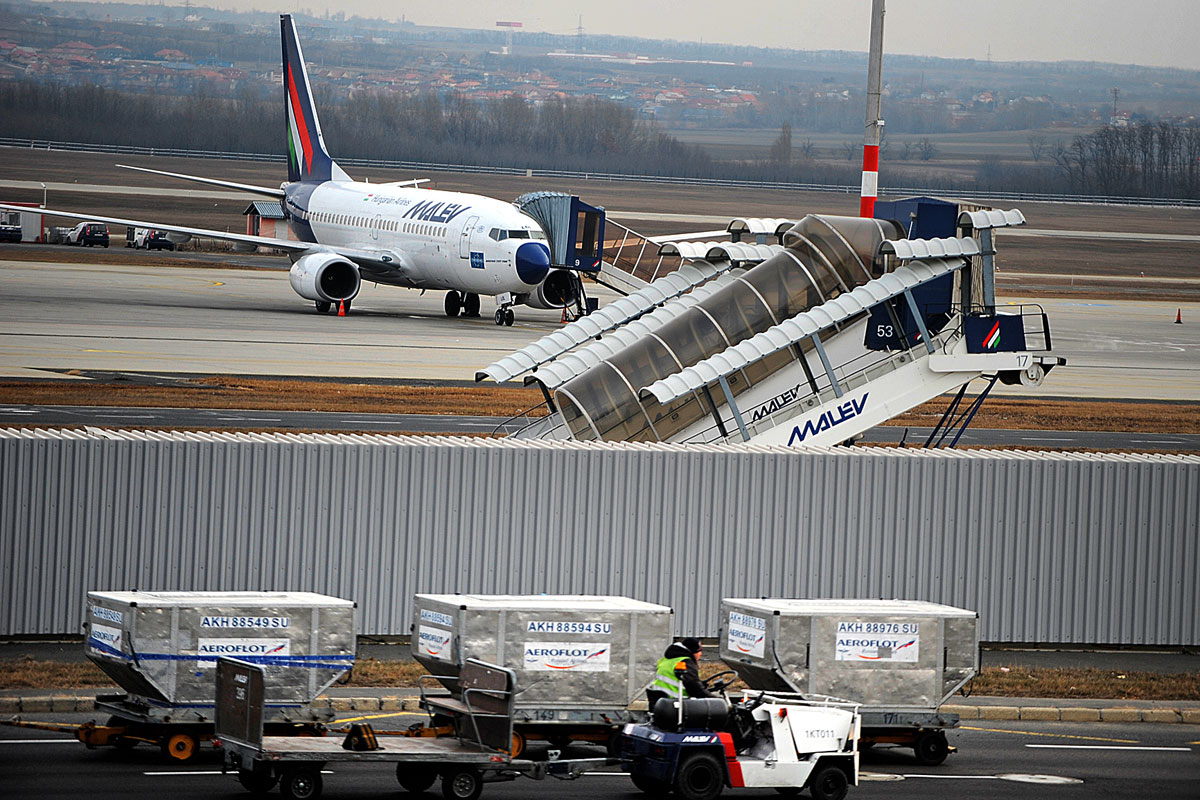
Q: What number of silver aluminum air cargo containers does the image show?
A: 3